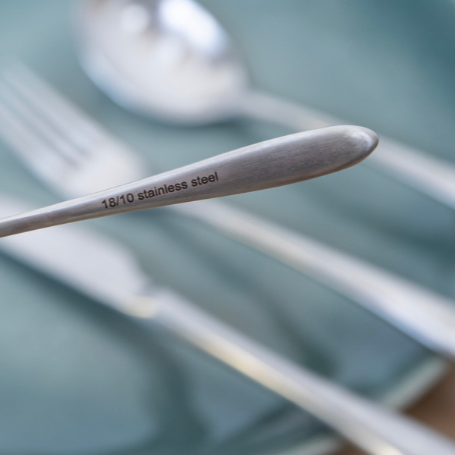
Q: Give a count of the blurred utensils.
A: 3